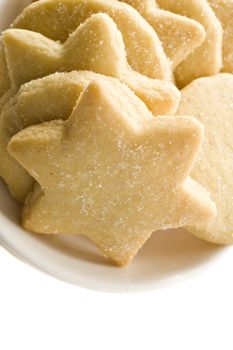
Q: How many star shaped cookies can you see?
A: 3